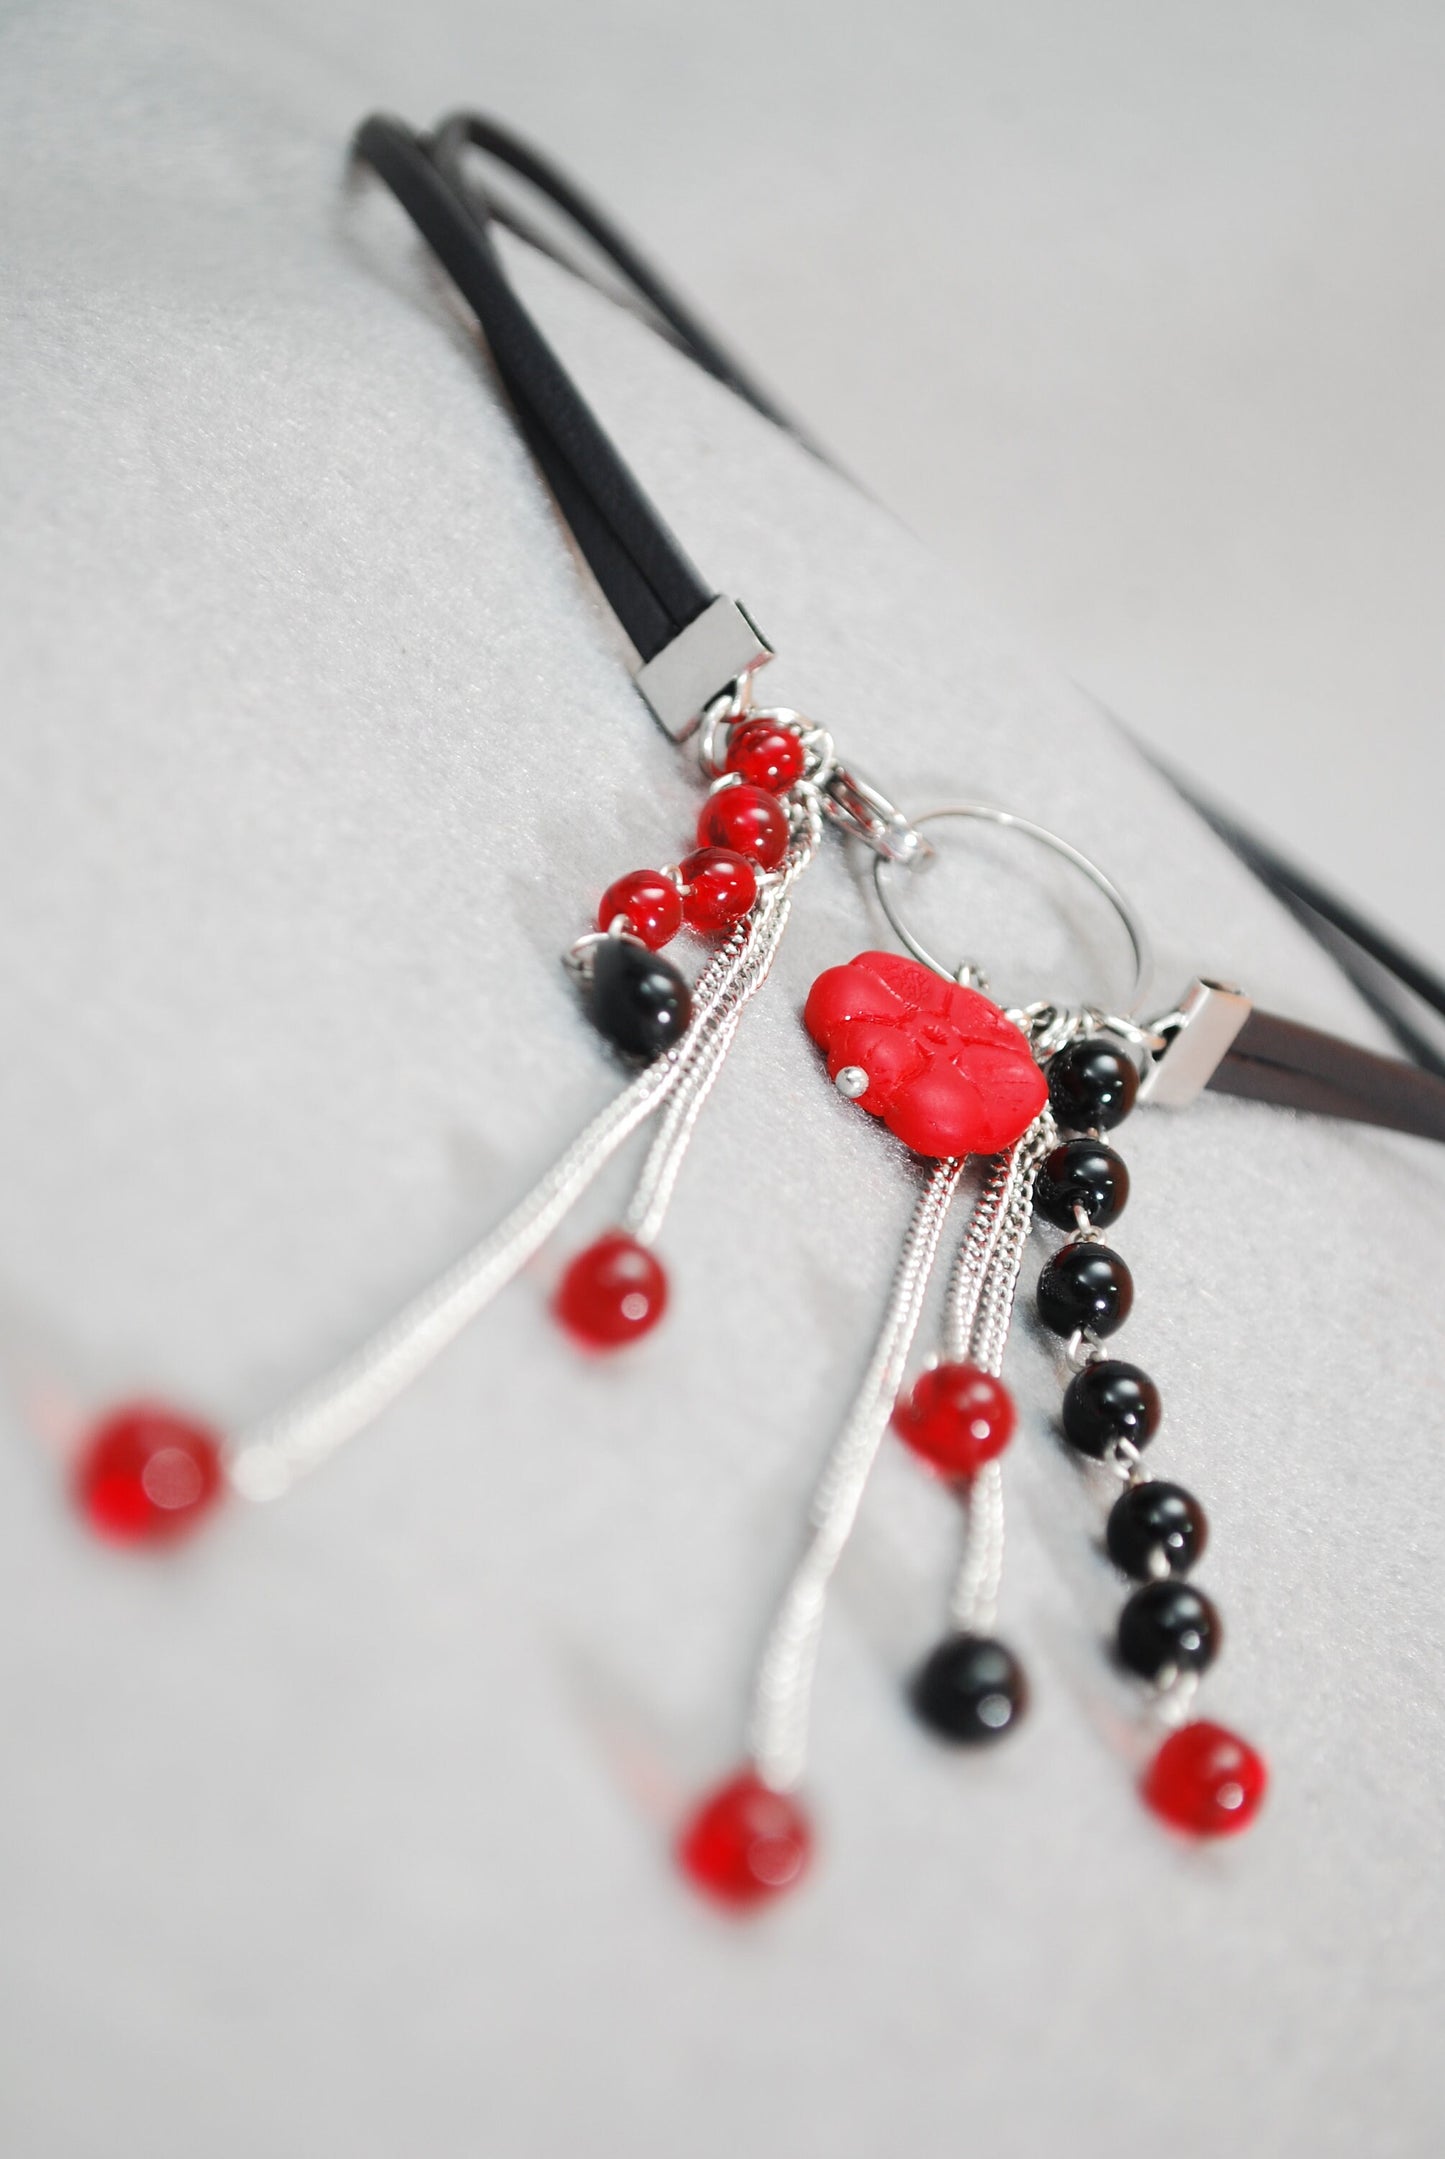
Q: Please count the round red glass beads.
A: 9